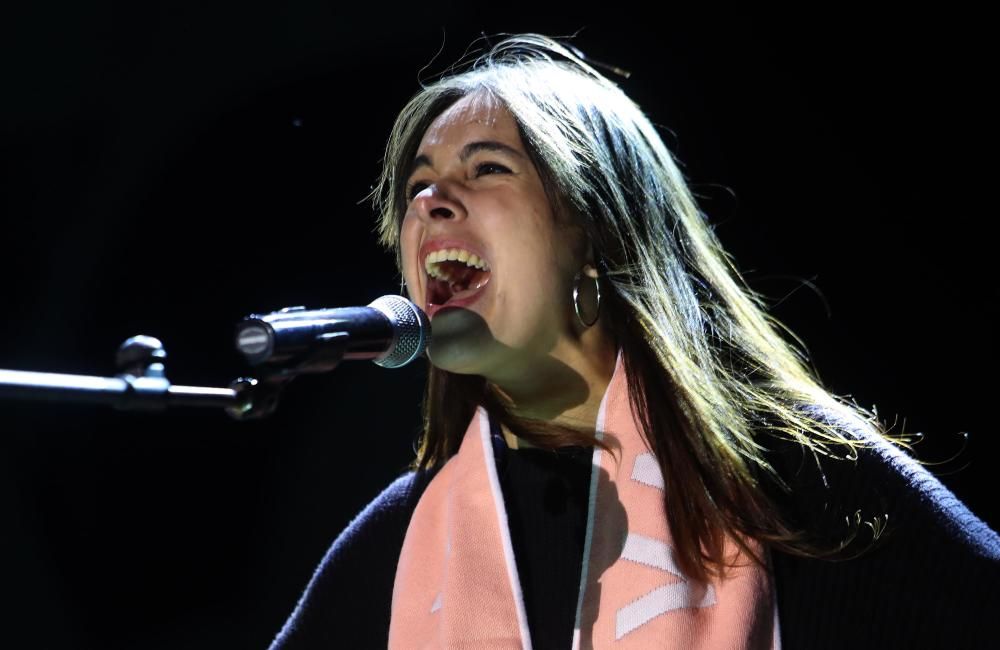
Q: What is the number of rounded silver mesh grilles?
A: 1